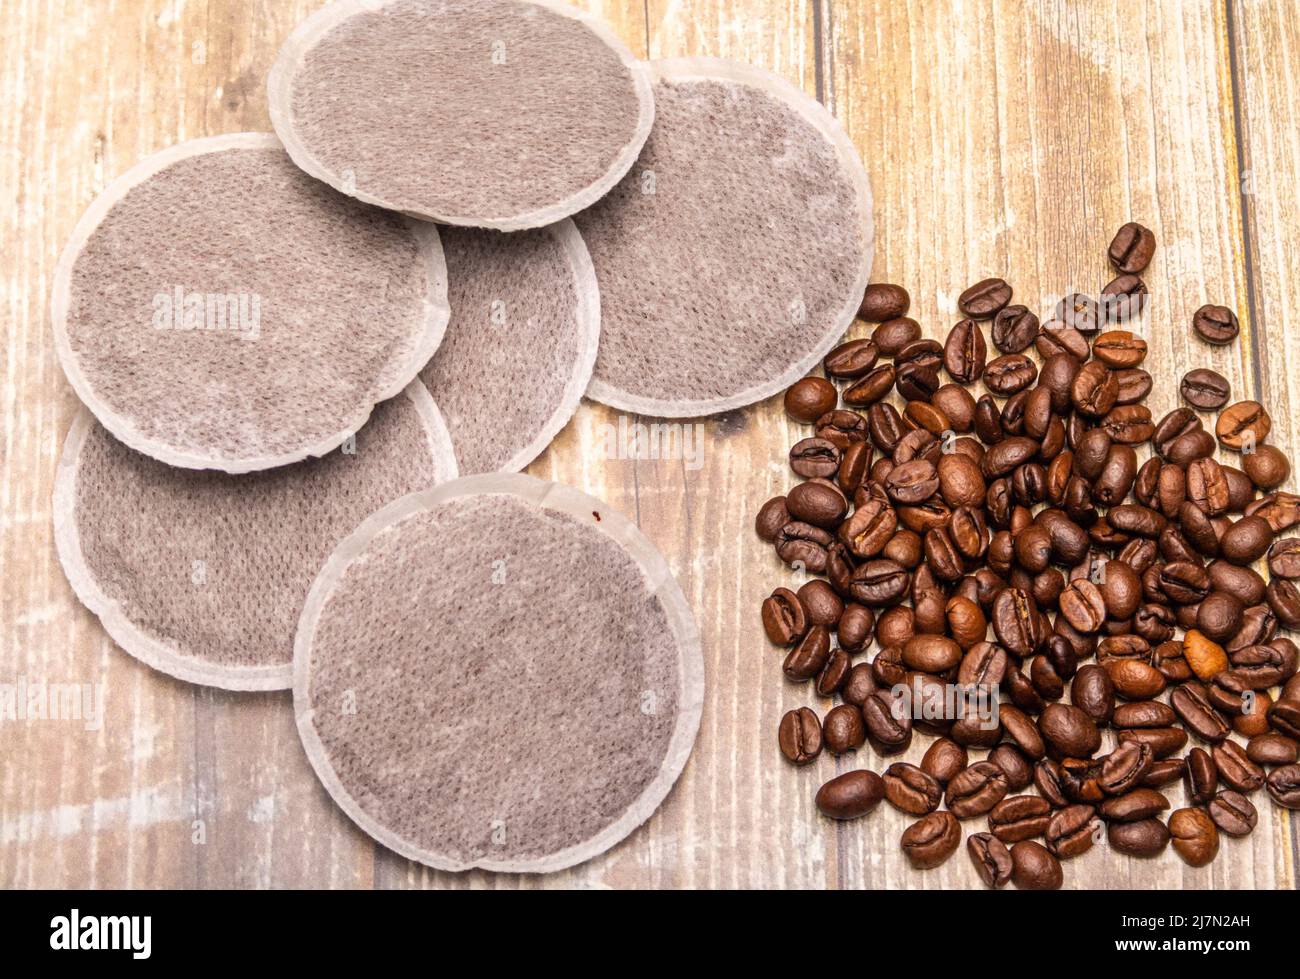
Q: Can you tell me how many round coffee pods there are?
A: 6